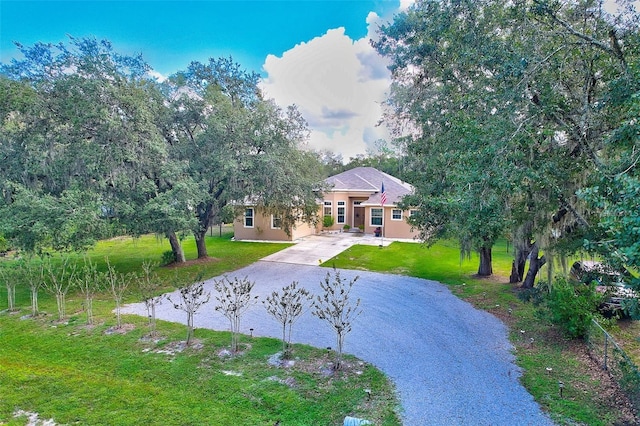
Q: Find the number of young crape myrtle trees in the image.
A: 10